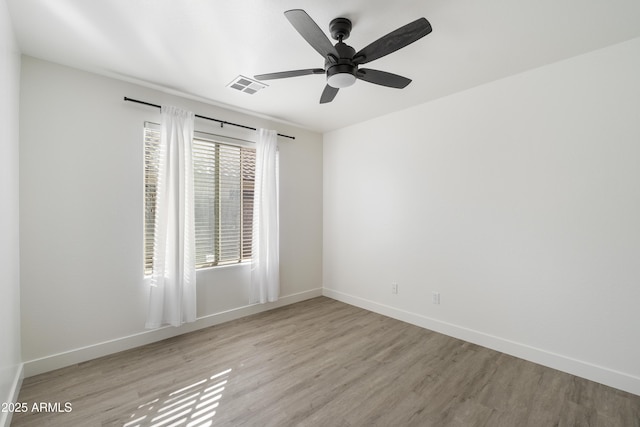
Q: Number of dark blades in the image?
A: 5